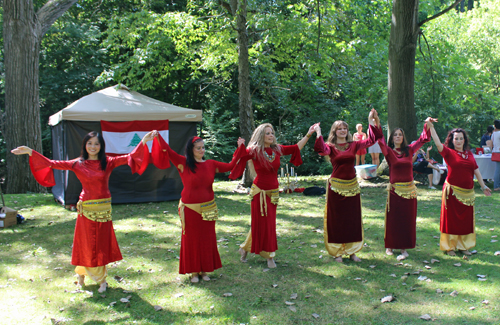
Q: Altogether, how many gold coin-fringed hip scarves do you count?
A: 6